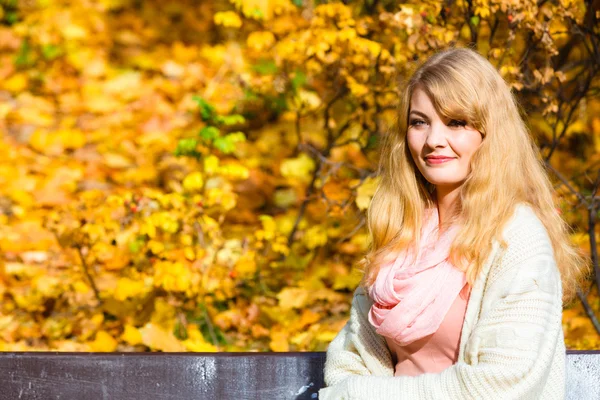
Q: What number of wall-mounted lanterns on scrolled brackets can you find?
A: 0